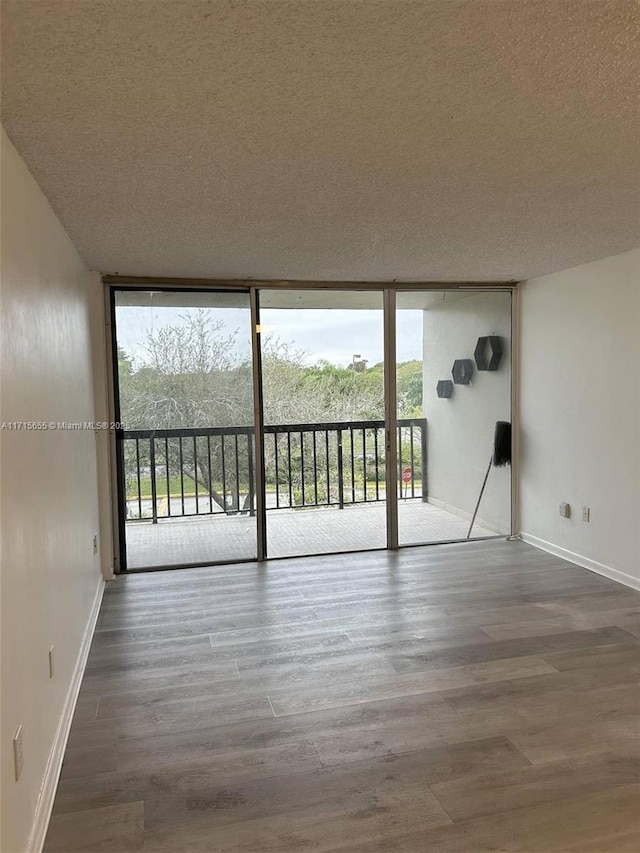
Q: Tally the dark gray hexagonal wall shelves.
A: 3